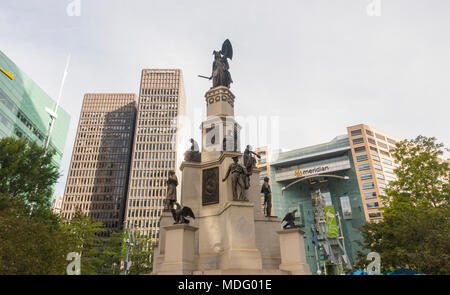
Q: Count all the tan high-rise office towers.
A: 2